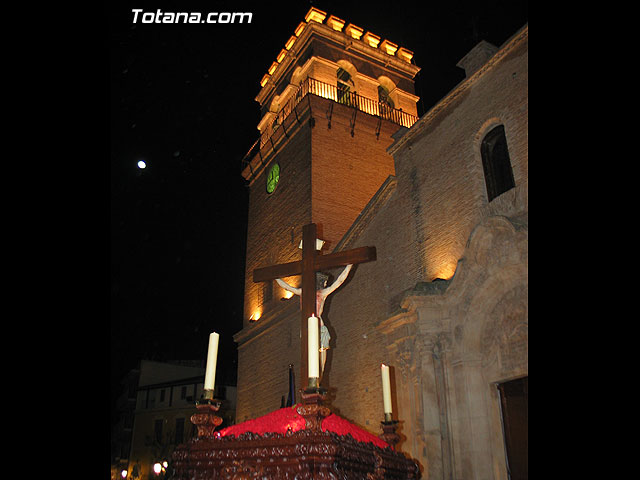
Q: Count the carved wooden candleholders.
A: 3